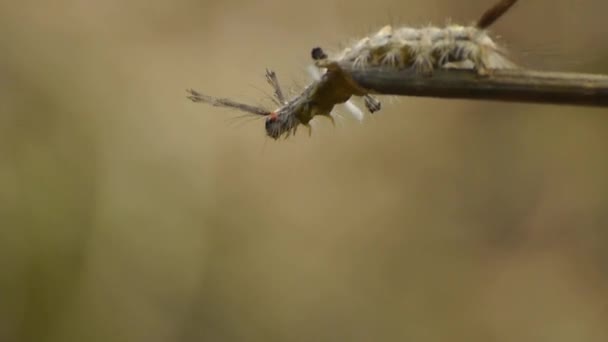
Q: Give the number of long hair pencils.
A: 3